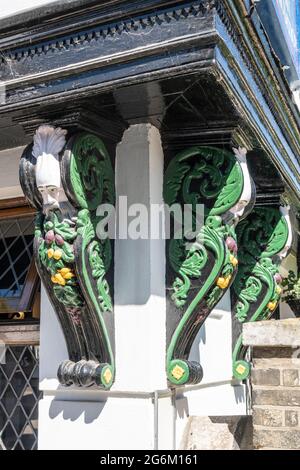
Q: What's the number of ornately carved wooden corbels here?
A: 3